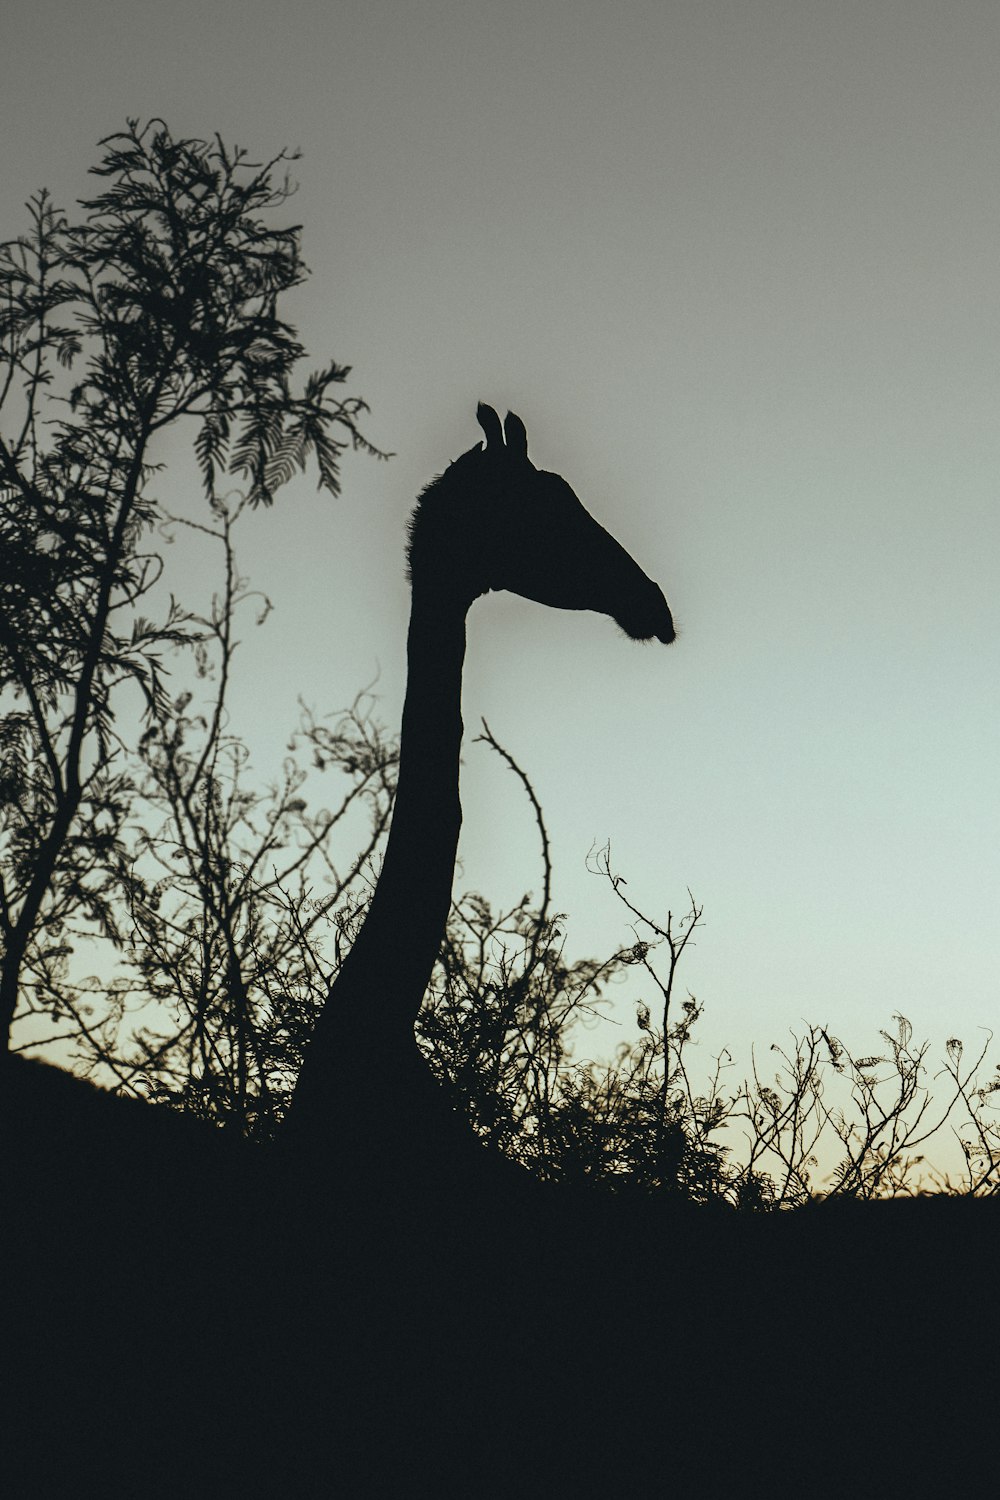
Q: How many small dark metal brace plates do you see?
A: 0